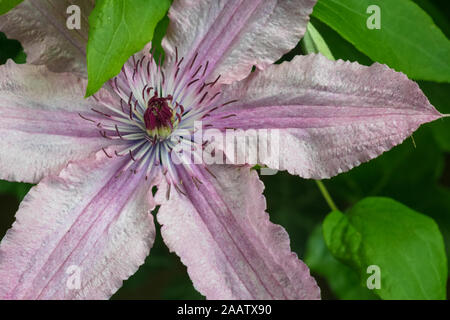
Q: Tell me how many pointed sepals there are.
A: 6